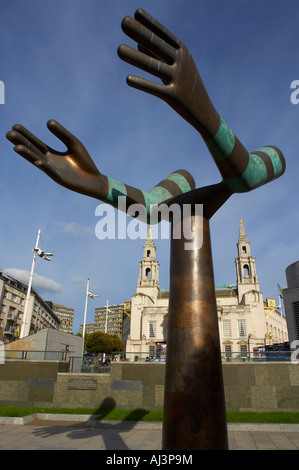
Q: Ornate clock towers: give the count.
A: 2